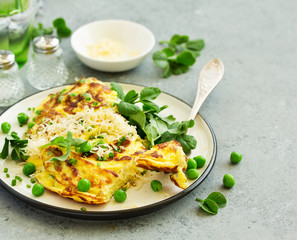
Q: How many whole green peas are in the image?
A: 13